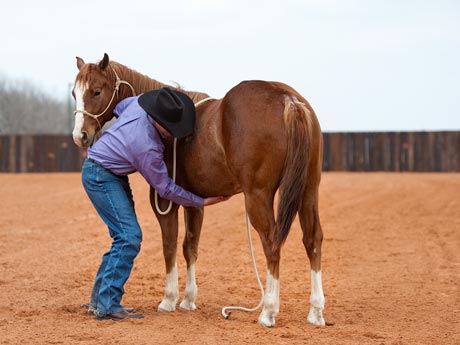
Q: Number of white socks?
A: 4